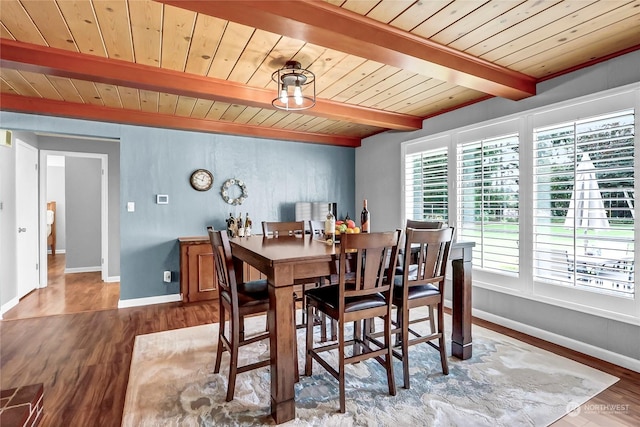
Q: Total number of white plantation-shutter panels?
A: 3